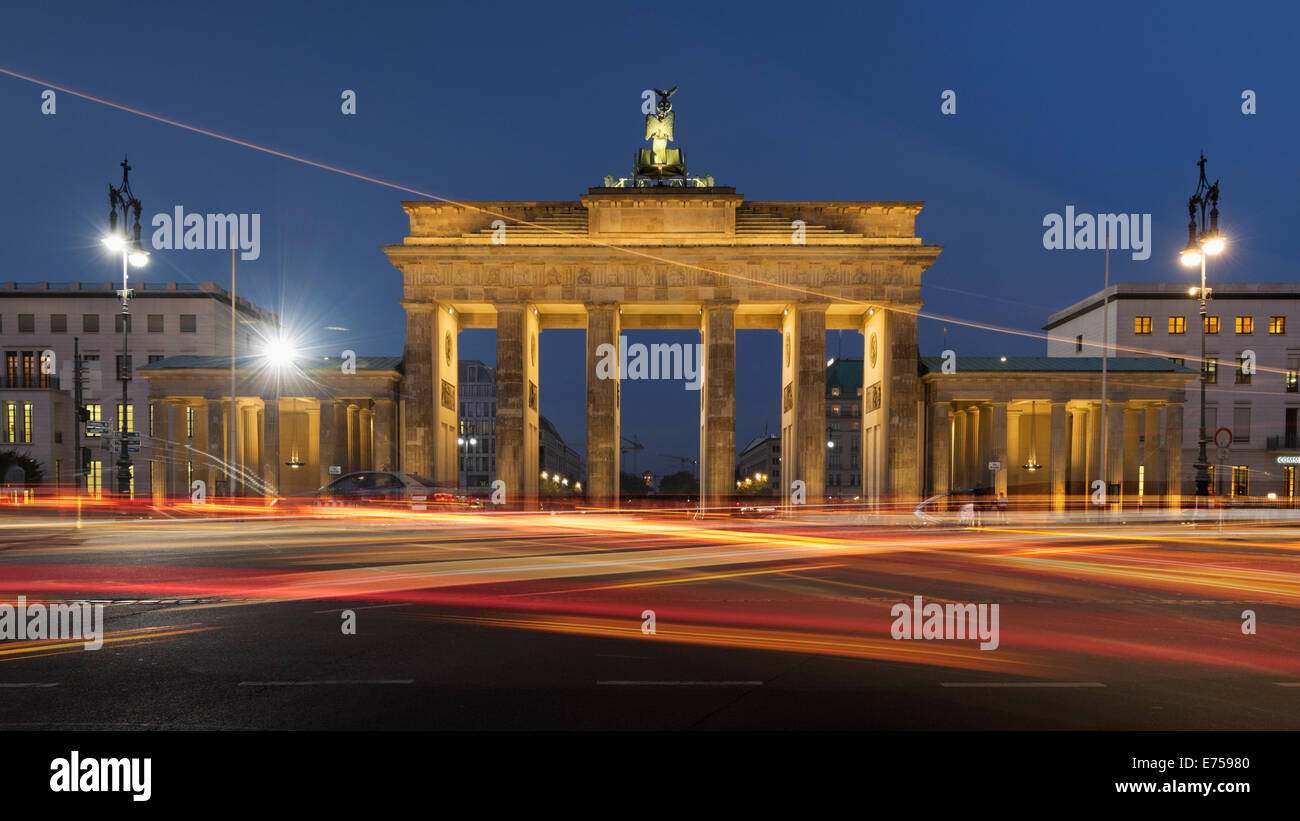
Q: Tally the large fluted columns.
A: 6